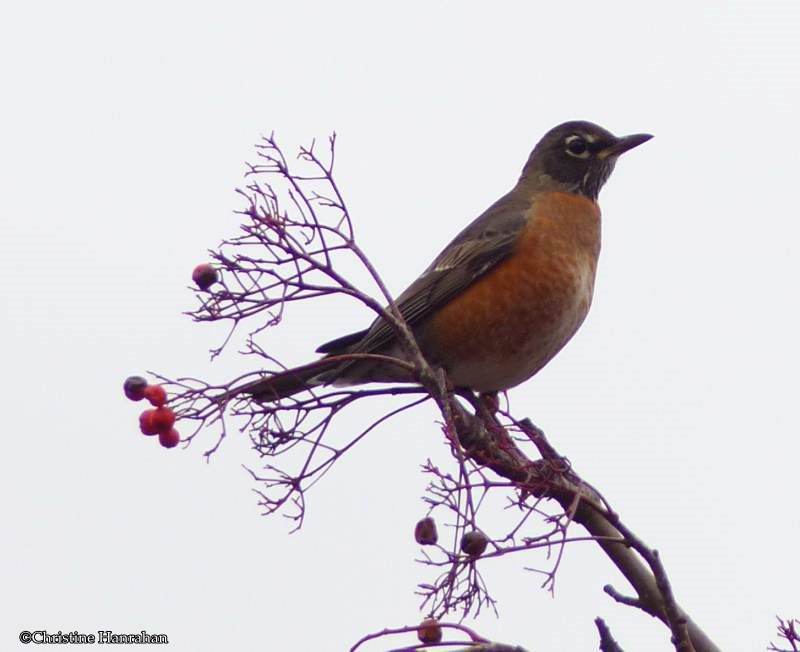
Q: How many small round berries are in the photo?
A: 9